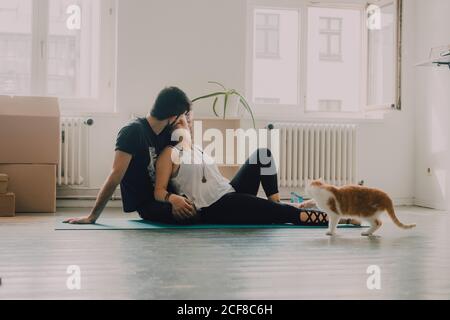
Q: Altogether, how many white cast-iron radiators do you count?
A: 2